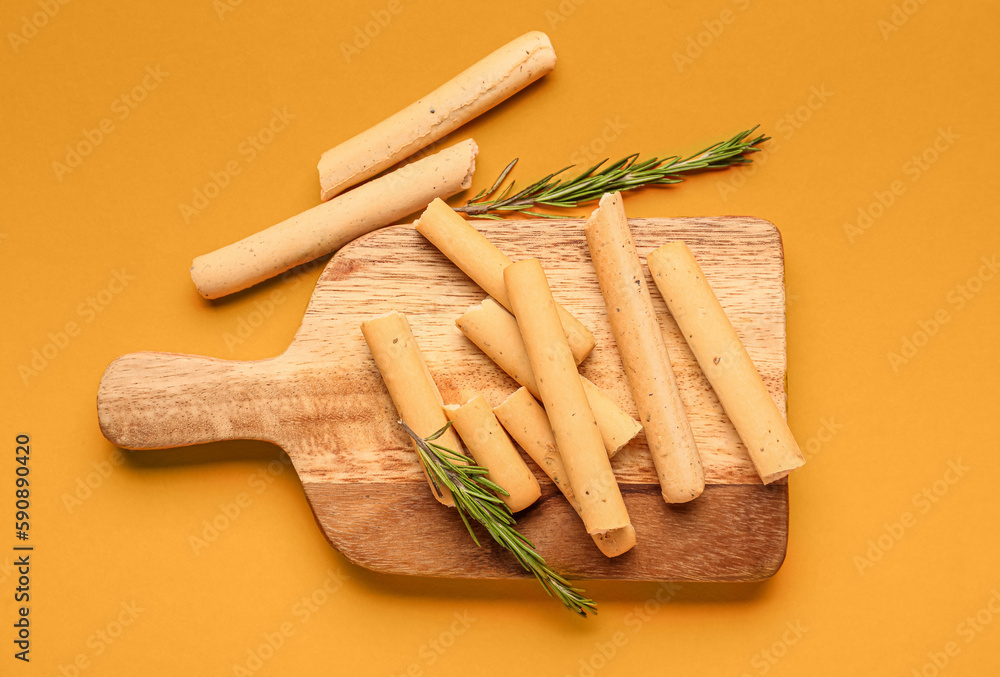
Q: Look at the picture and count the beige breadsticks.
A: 10